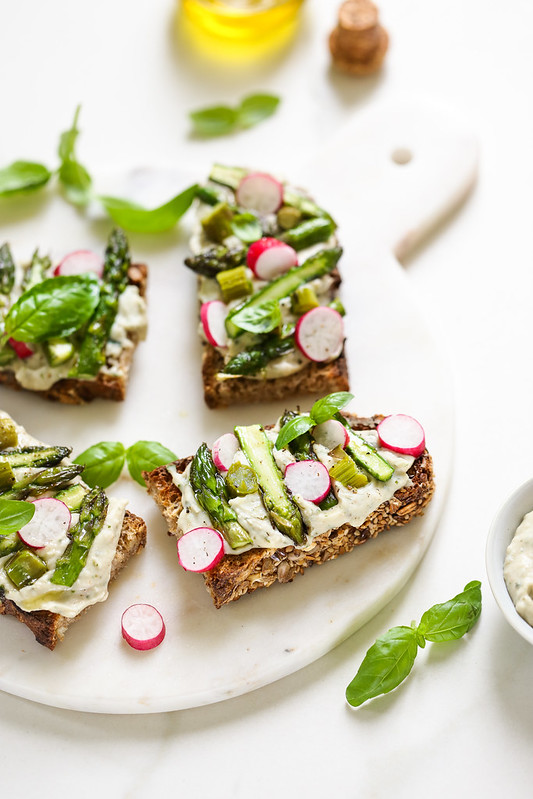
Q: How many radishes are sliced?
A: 13